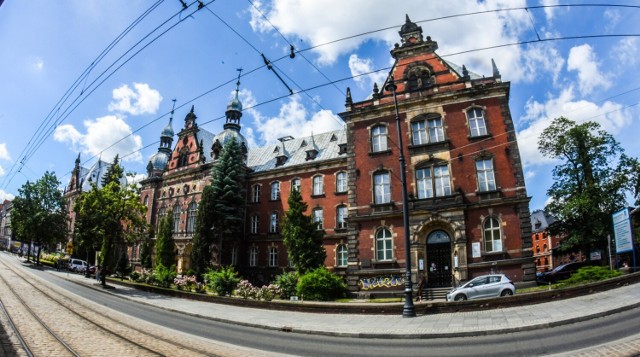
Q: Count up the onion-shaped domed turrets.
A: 2